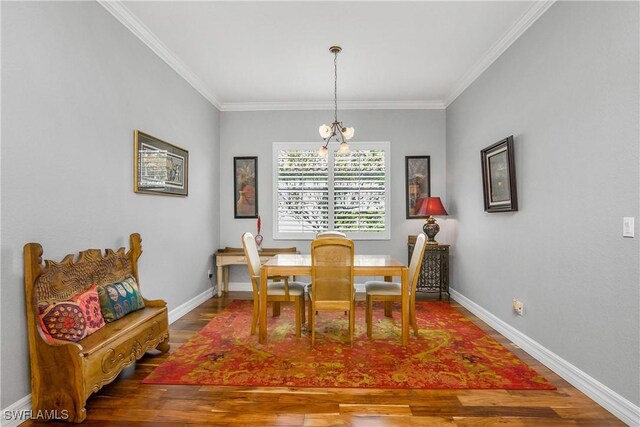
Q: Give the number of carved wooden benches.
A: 1